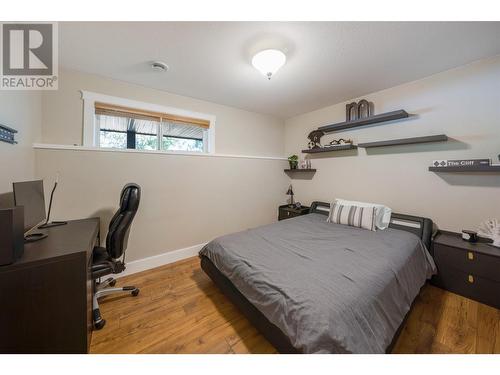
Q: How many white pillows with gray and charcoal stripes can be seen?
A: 1